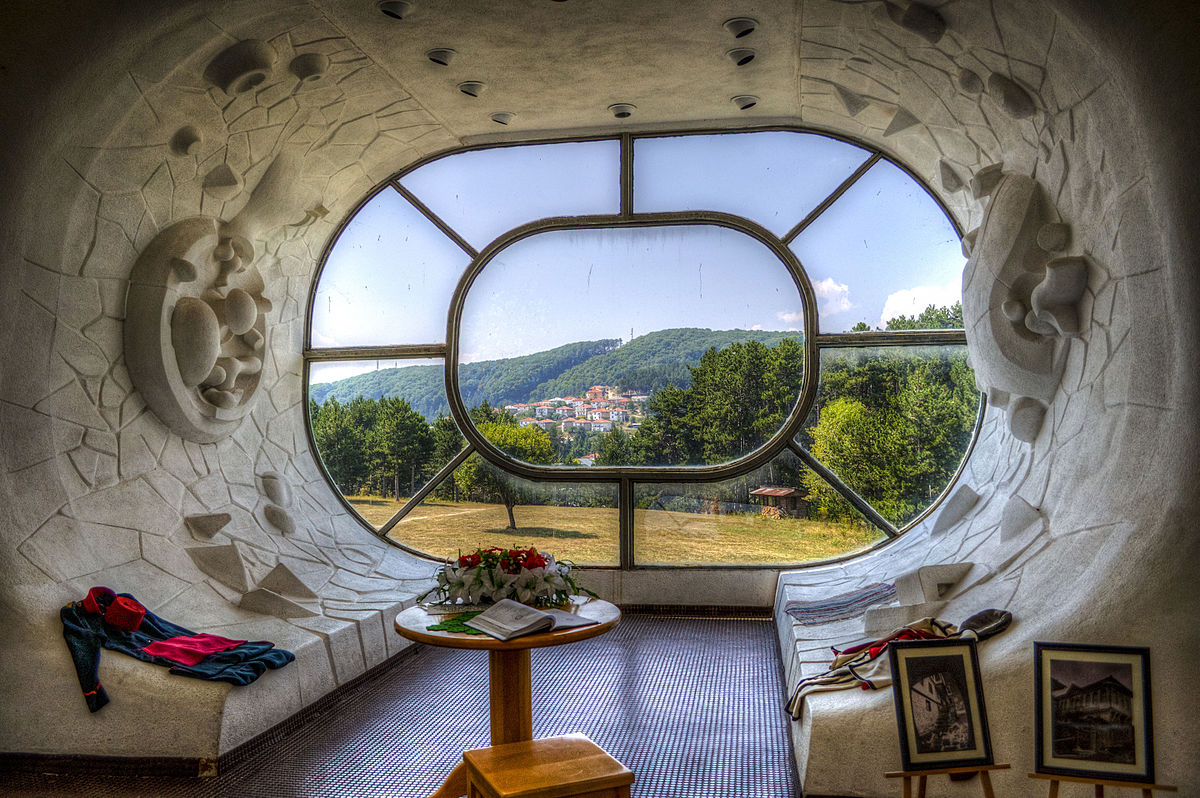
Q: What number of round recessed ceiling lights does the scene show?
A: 8